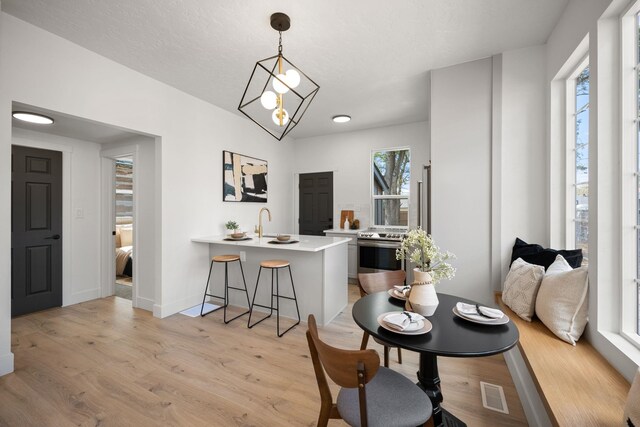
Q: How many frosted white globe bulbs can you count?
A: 4